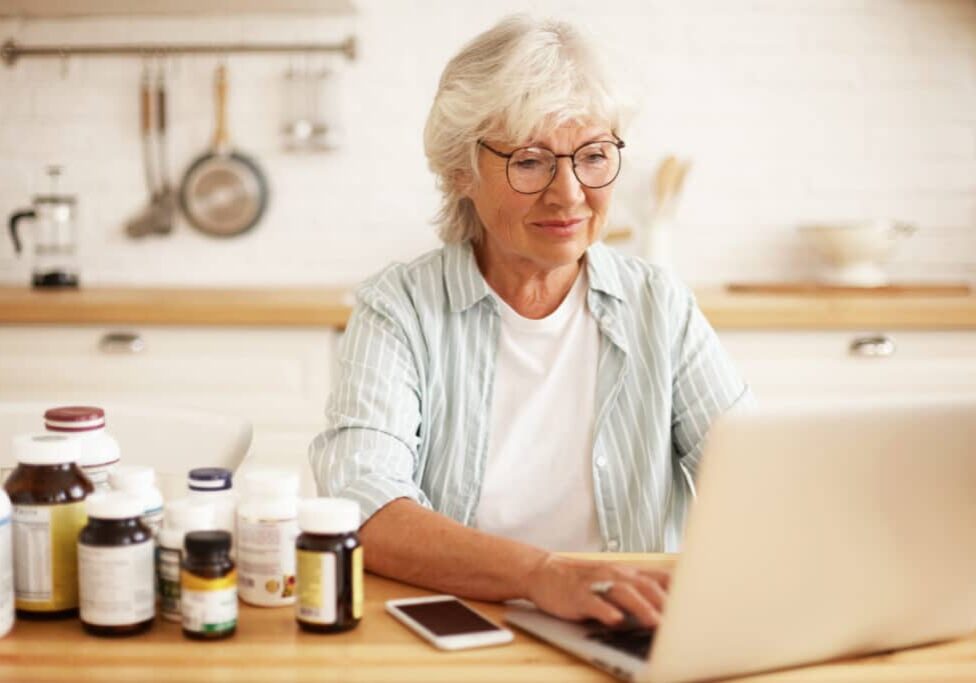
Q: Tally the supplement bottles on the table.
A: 10